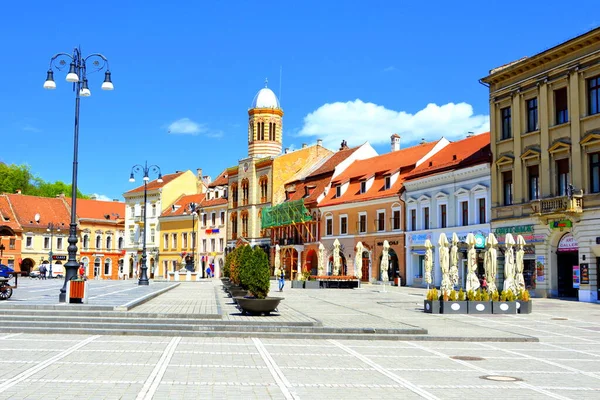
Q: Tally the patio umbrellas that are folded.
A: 12